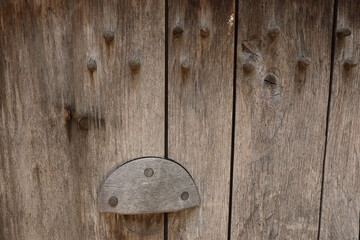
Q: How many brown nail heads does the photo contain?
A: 11